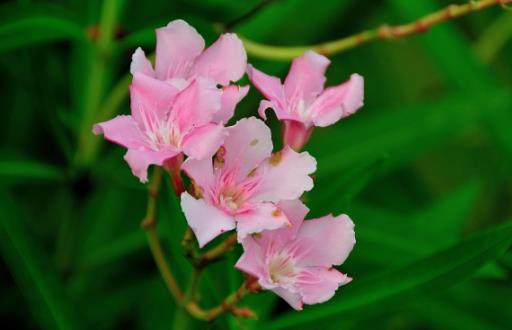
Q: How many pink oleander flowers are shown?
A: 5